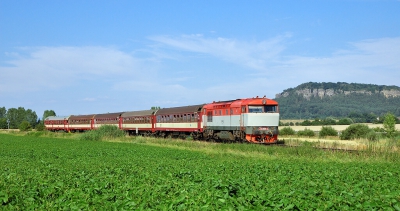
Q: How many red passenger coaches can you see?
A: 5